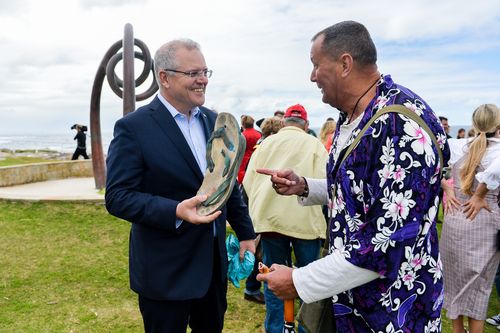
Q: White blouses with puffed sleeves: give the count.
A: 1